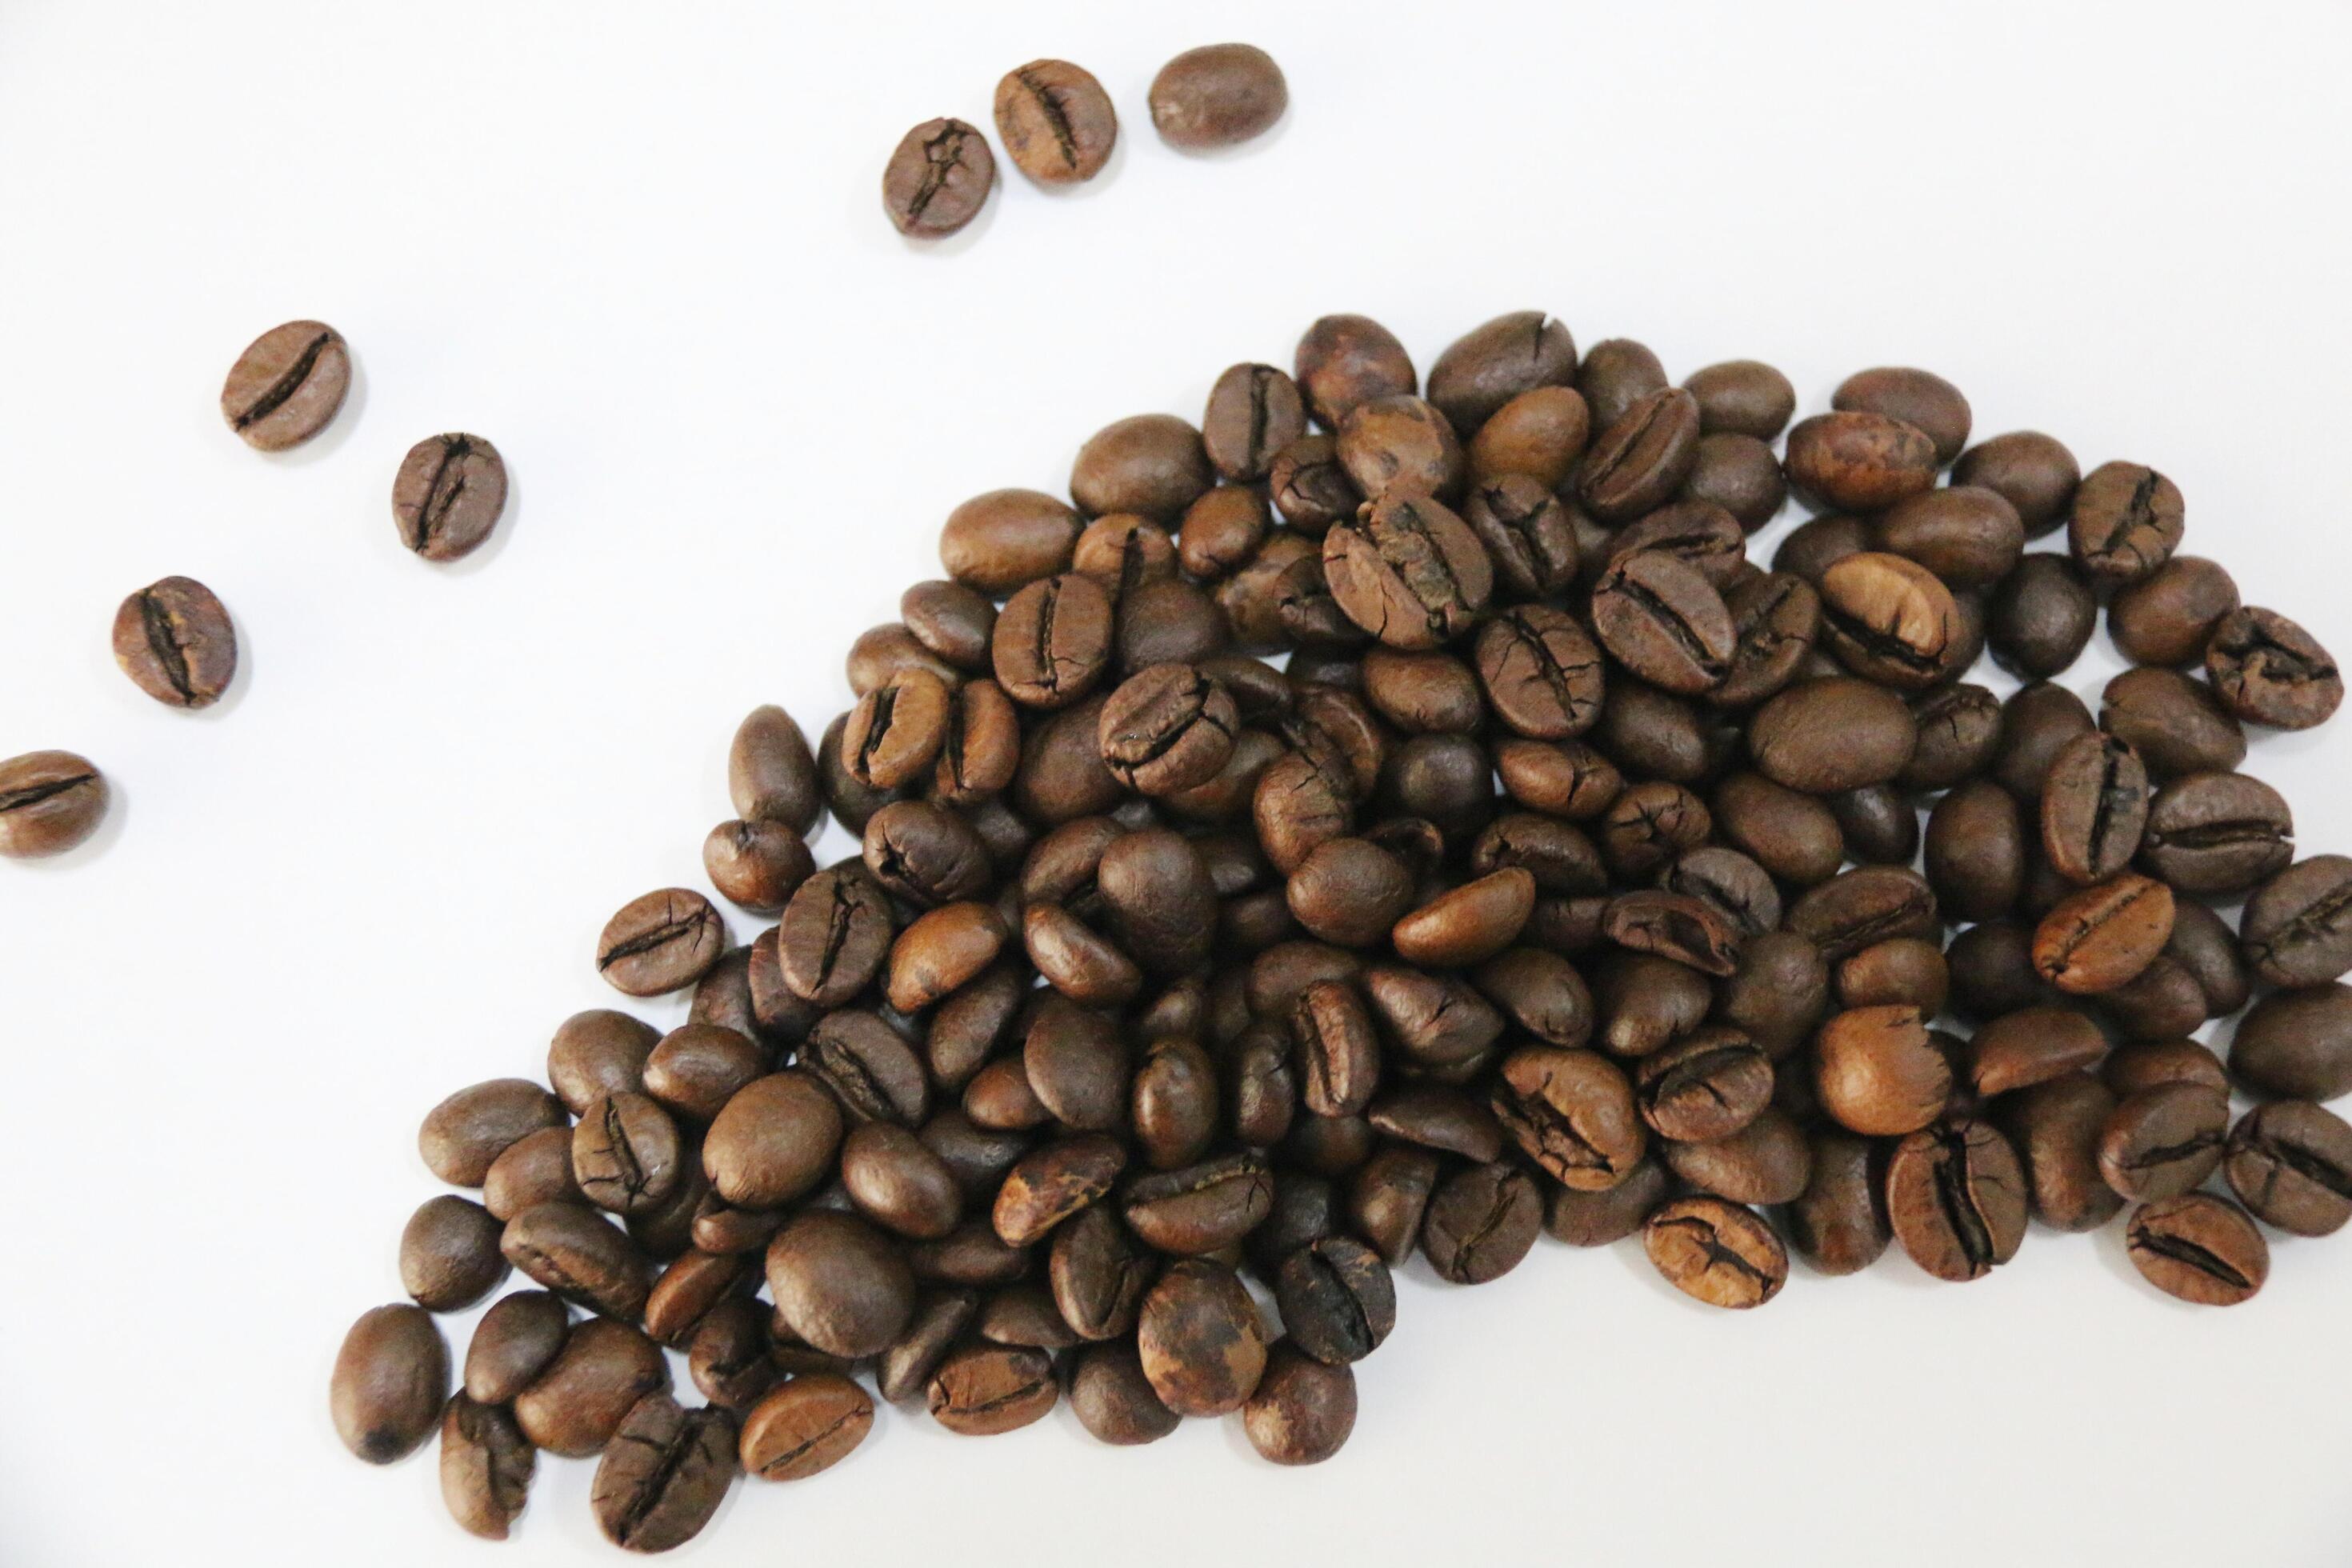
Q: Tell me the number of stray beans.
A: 7